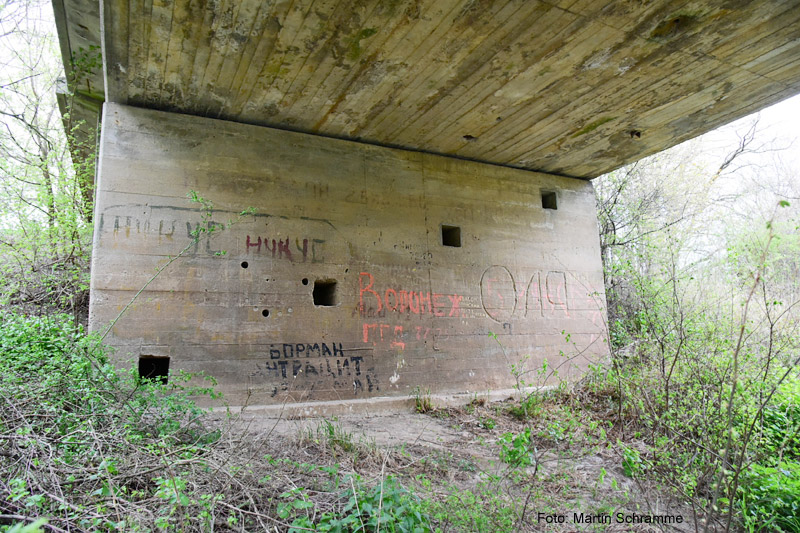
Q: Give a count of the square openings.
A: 4